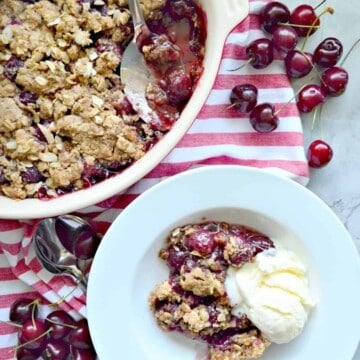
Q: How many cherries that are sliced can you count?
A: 0